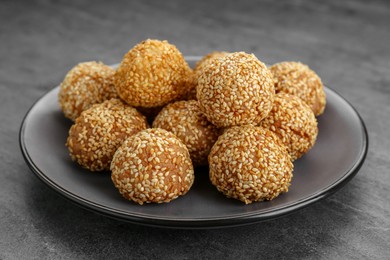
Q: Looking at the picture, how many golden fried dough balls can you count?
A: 10